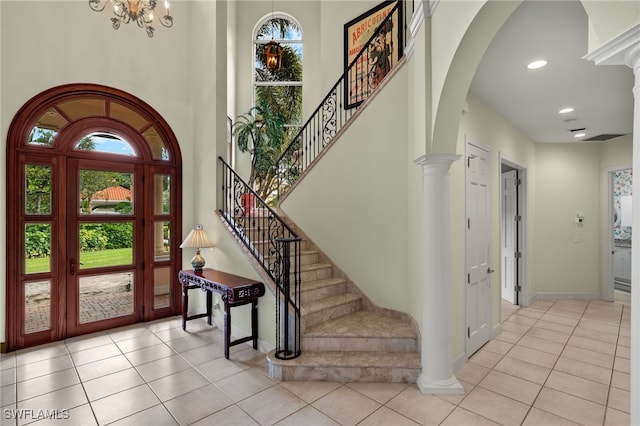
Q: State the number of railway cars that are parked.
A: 0